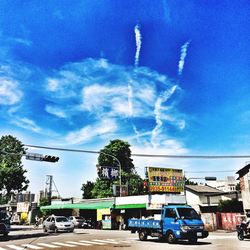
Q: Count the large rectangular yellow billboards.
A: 1